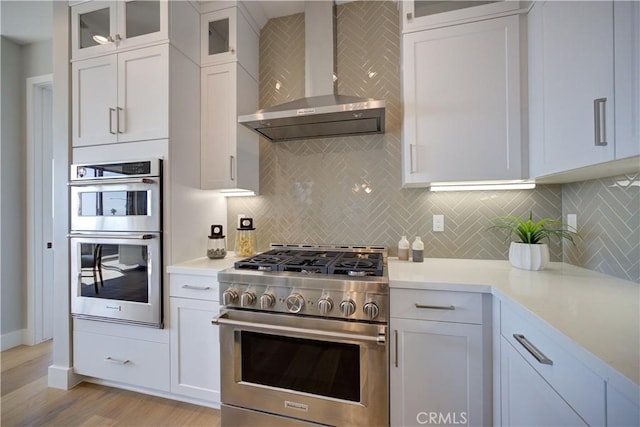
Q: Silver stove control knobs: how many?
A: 7